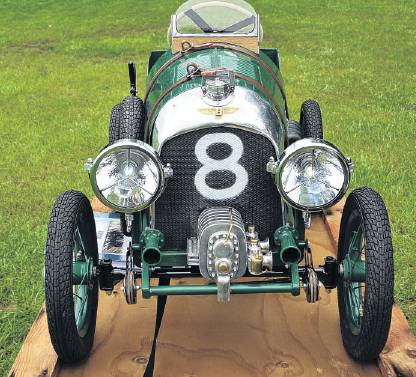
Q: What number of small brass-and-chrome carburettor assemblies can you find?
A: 2